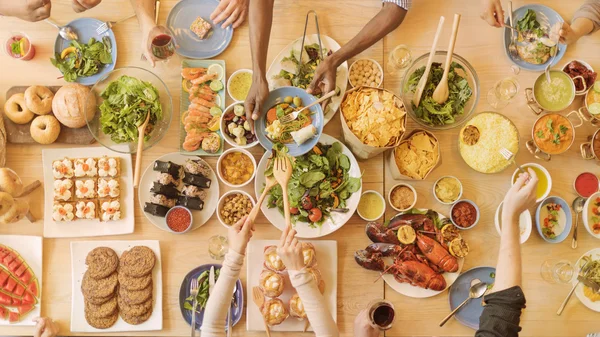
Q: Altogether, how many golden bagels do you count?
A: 3